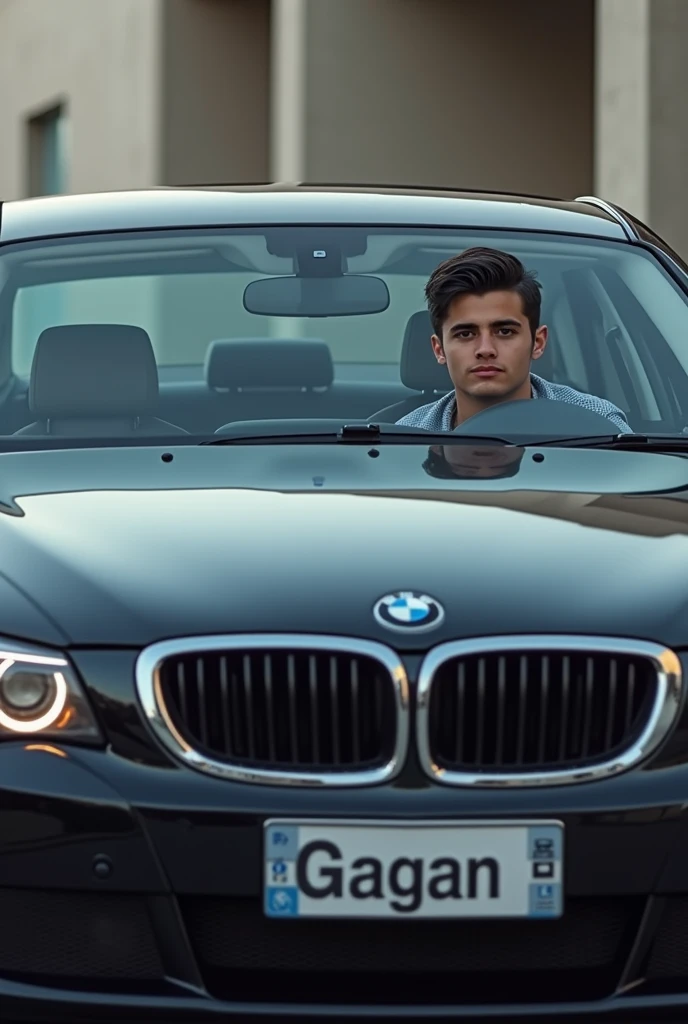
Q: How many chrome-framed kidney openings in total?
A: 2